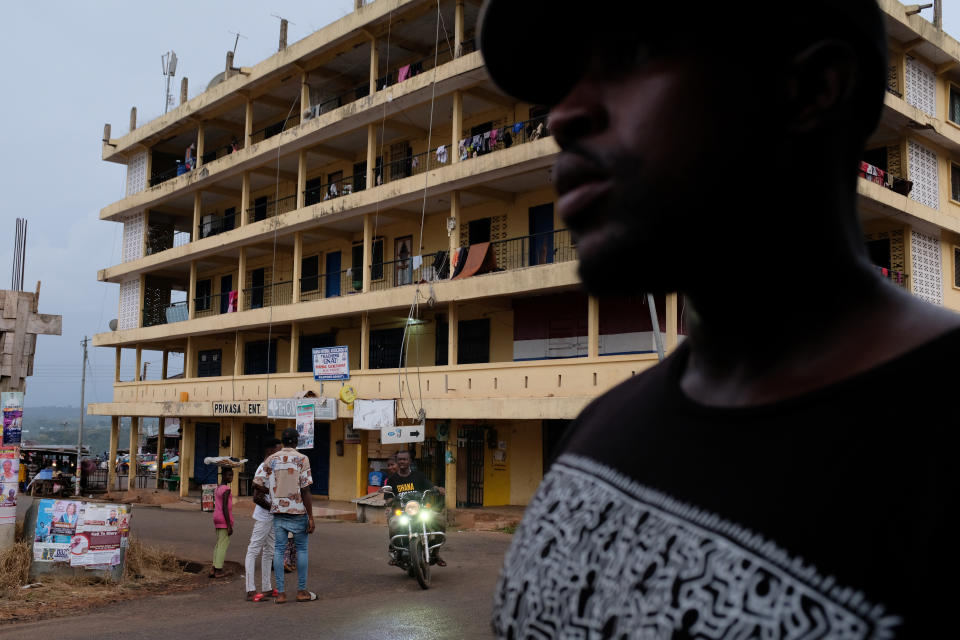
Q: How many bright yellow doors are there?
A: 1